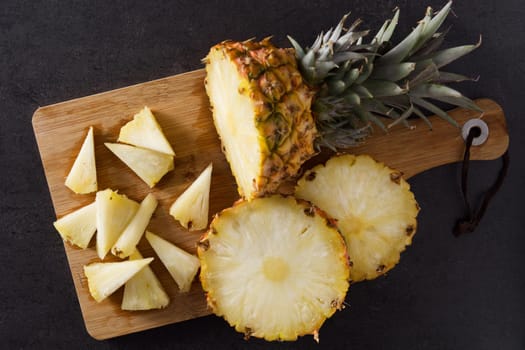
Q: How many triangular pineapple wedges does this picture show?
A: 10